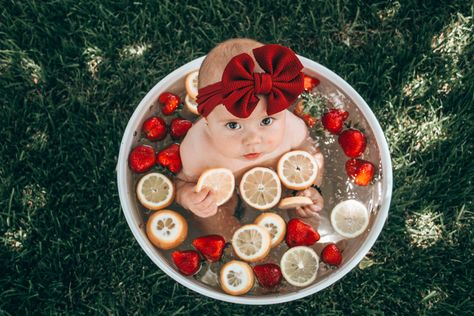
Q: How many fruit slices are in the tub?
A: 13